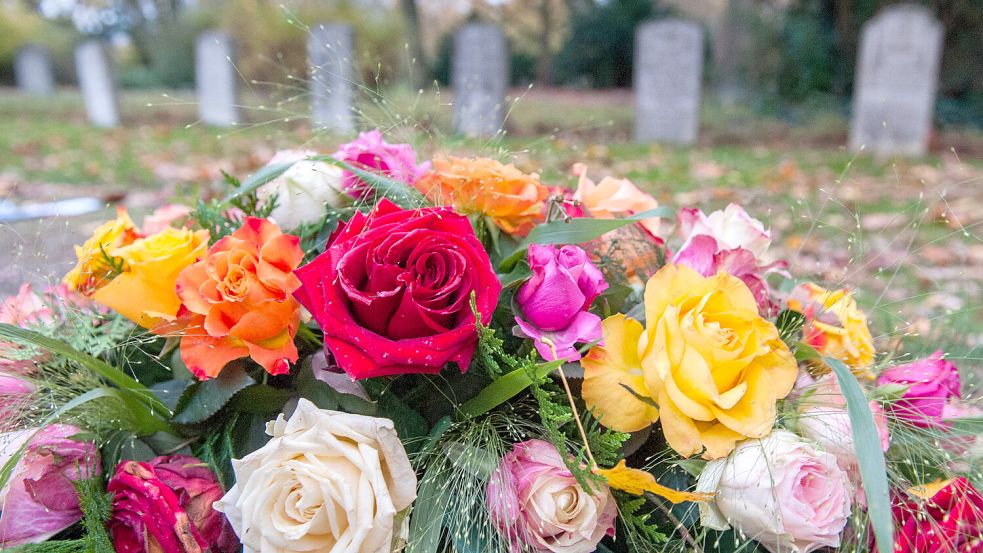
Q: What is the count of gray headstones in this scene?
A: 7